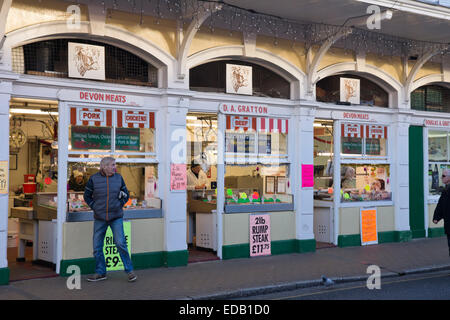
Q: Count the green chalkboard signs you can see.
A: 2